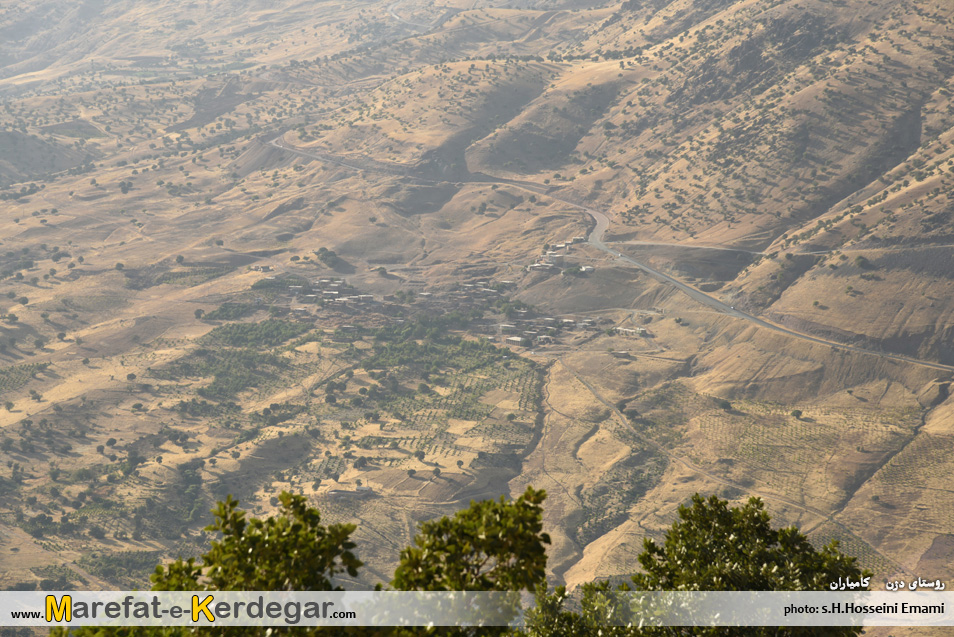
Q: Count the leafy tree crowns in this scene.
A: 3